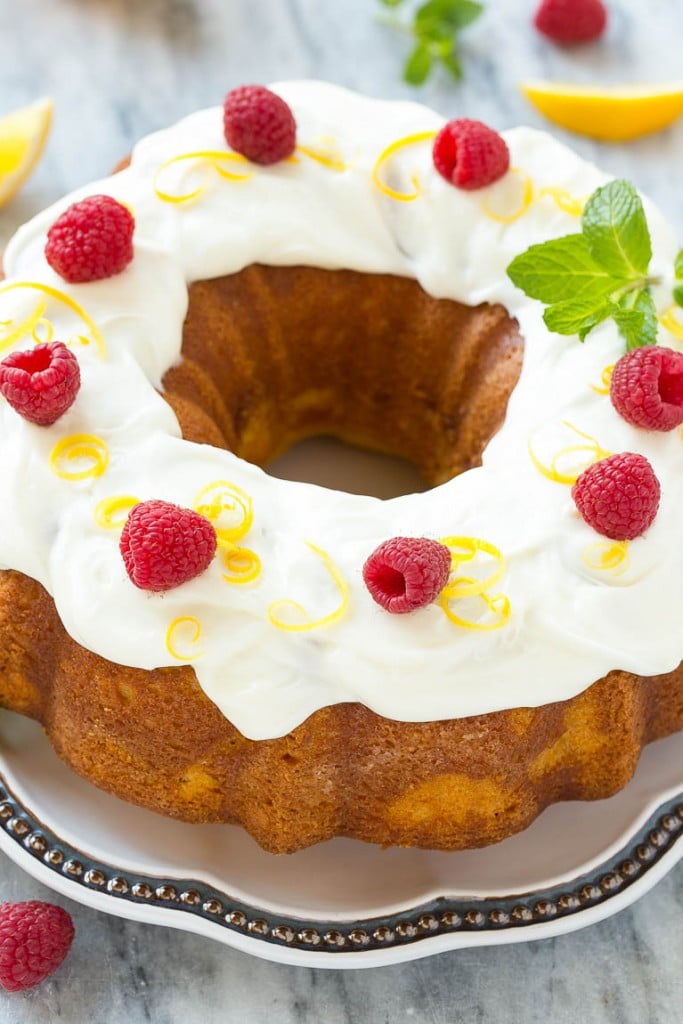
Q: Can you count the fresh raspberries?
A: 10